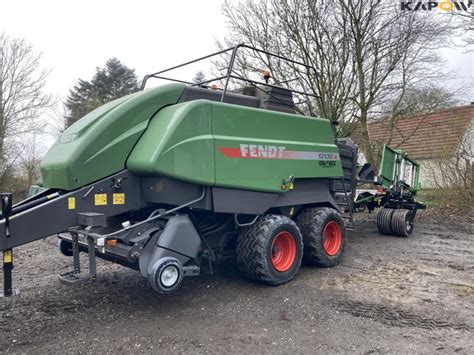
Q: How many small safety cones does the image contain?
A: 0